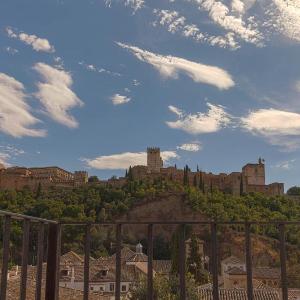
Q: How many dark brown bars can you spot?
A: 11